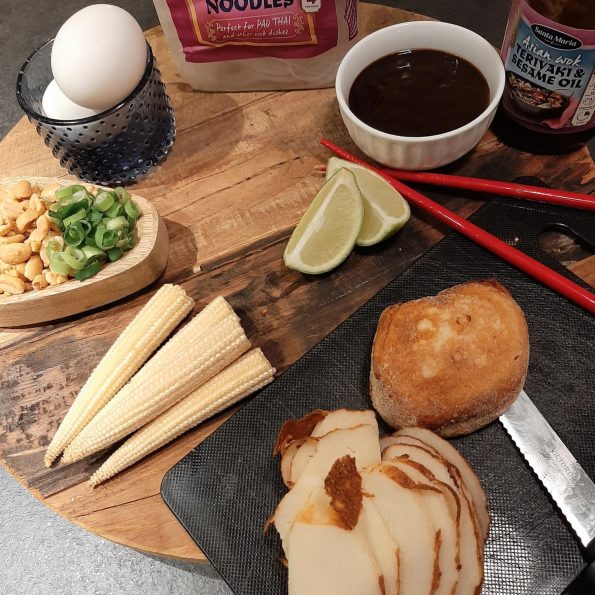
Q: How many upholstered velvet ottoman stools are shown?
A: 0